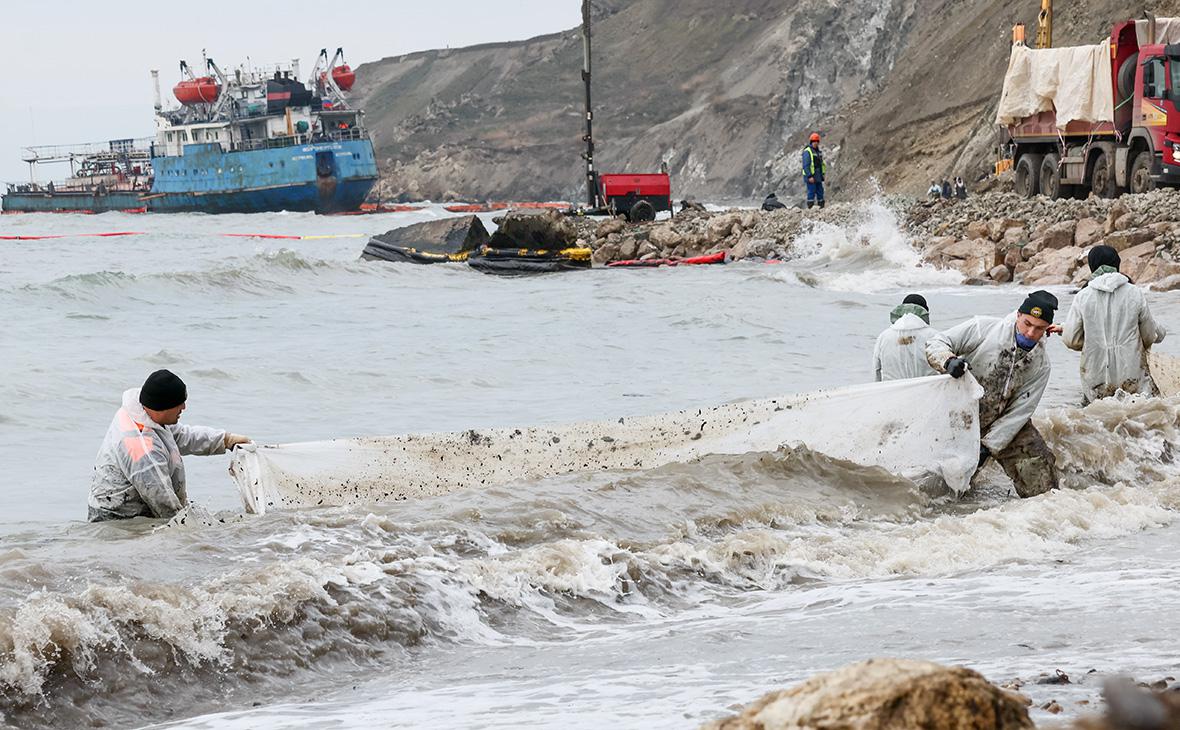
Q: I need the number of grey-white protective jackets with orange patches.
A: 1